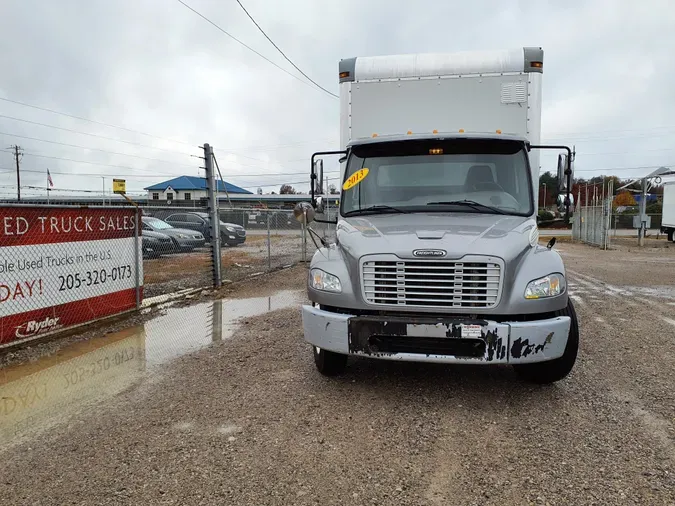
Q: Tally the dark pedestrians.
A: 0